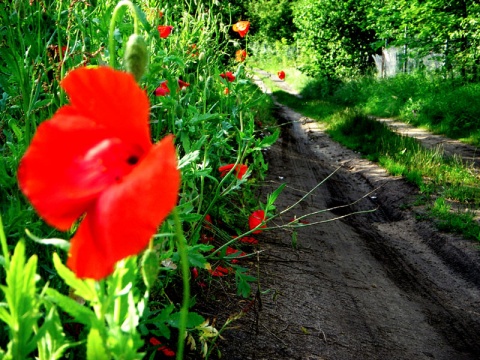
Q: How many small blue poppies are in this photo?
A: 0